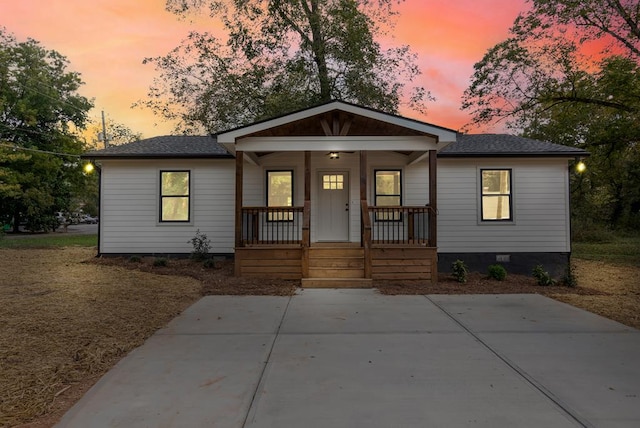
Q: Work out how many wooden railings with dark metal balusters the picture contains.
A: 2